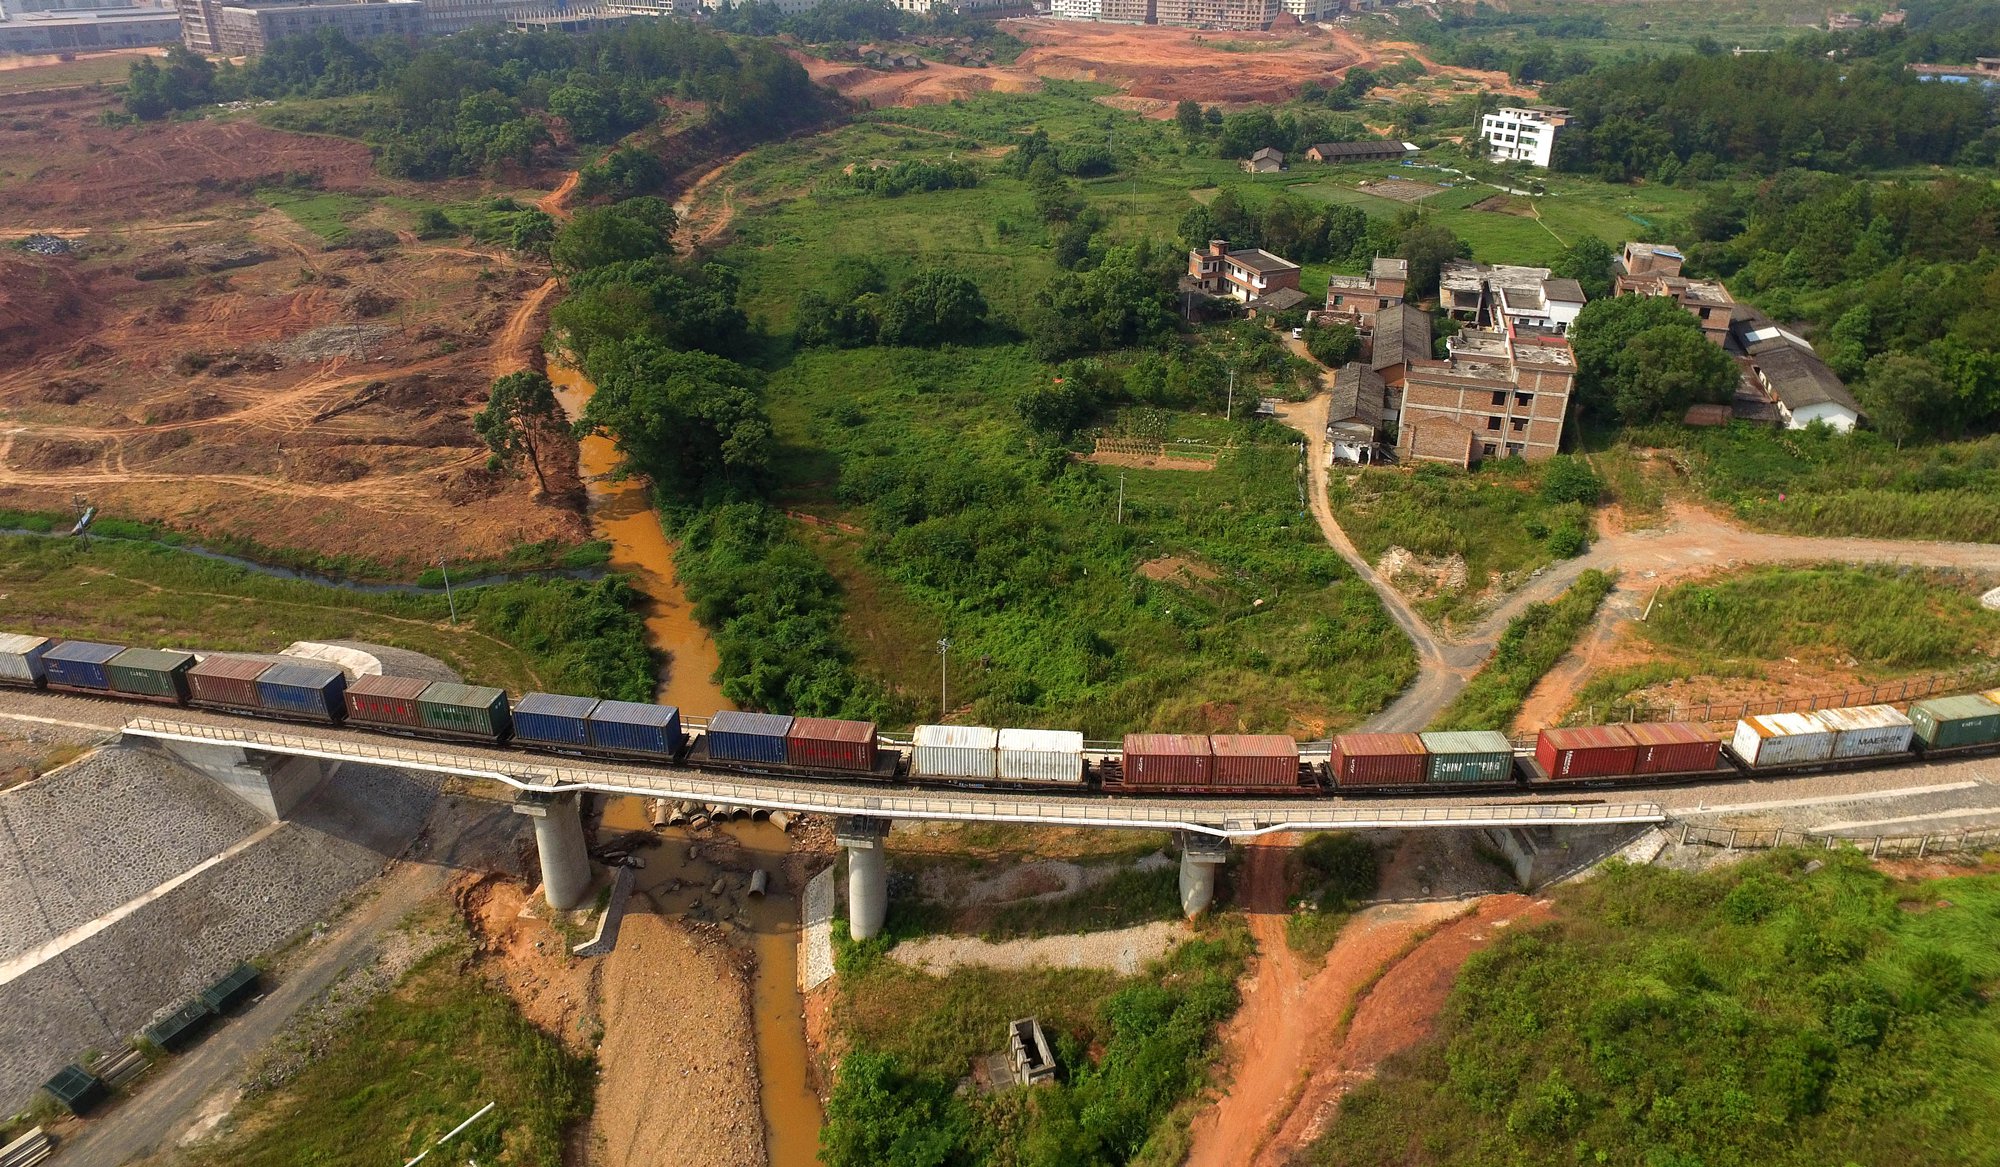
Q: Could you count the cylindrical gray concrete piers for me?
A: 3